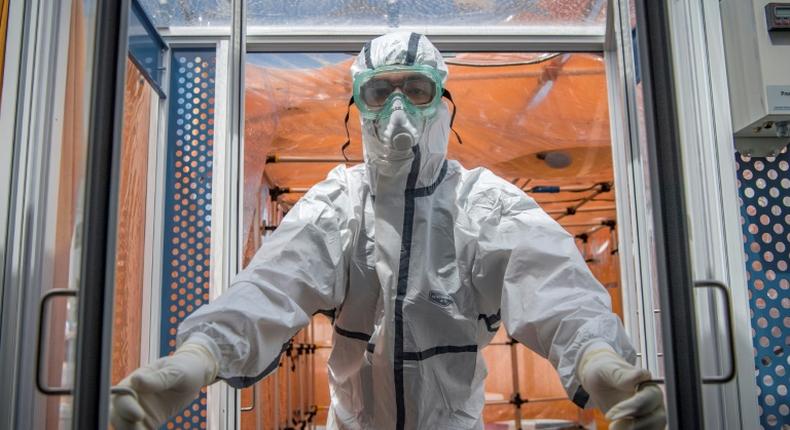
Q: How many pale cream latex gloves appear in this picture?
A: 2